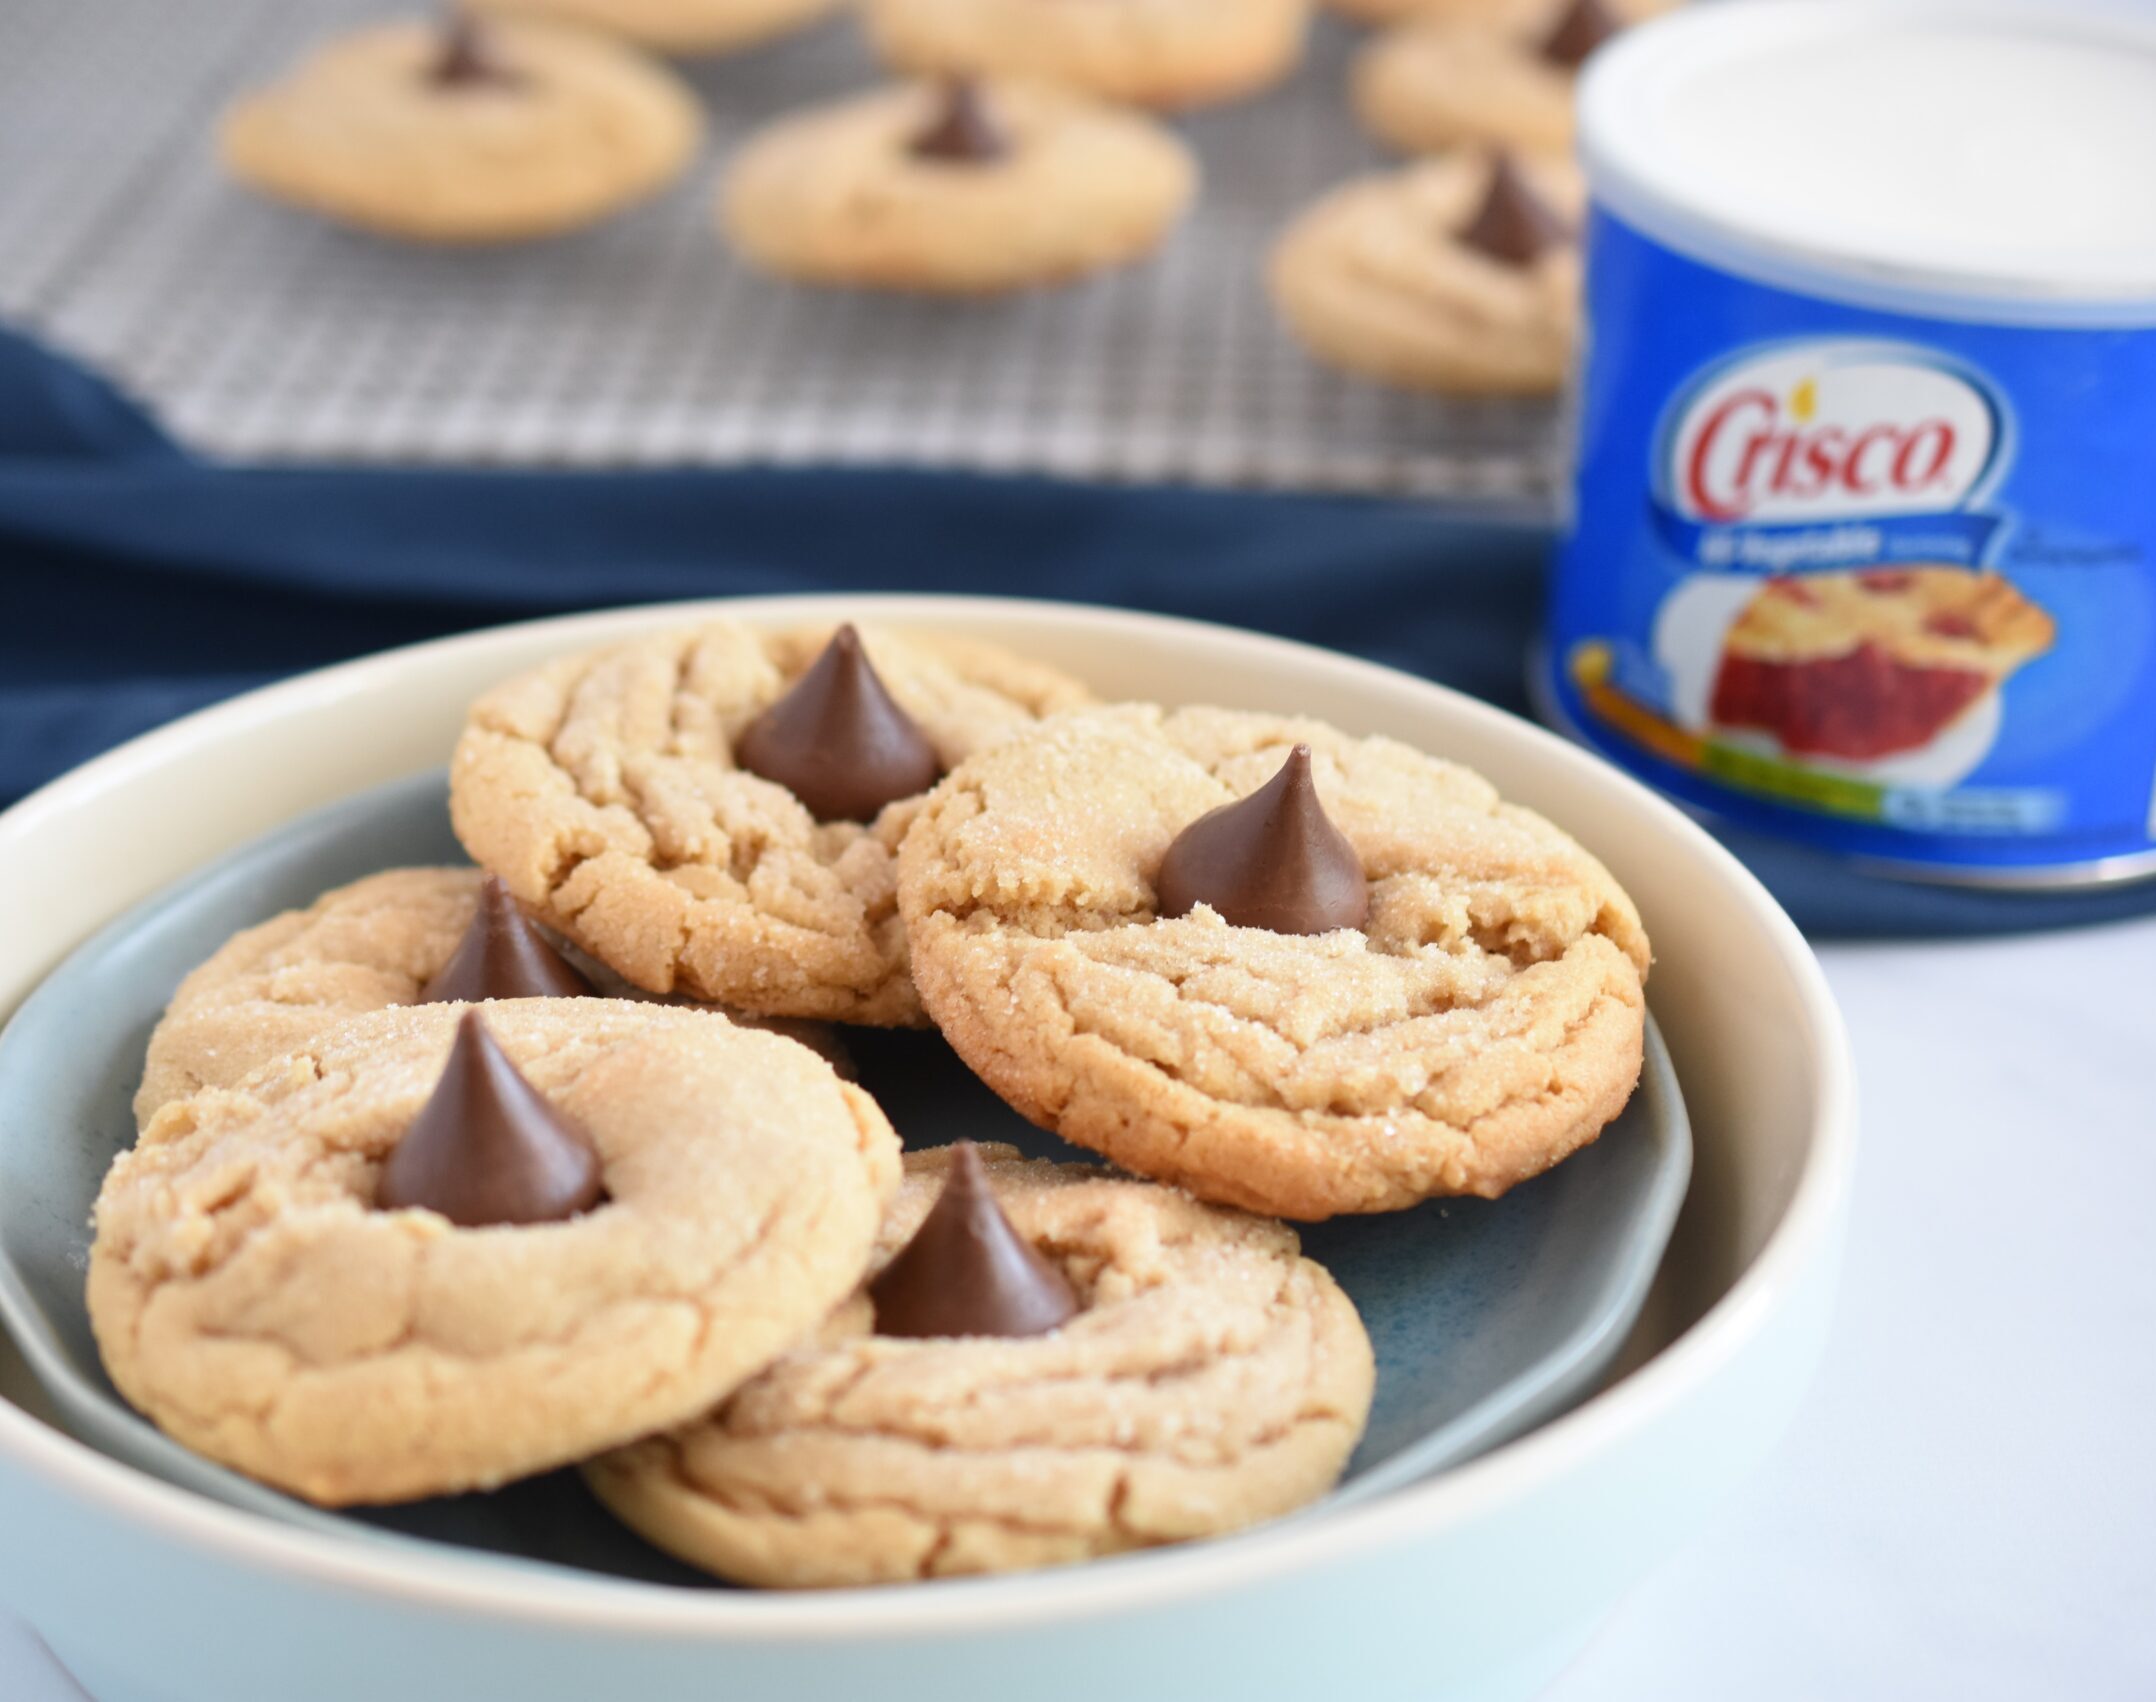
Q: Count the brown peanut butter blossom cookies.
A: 12